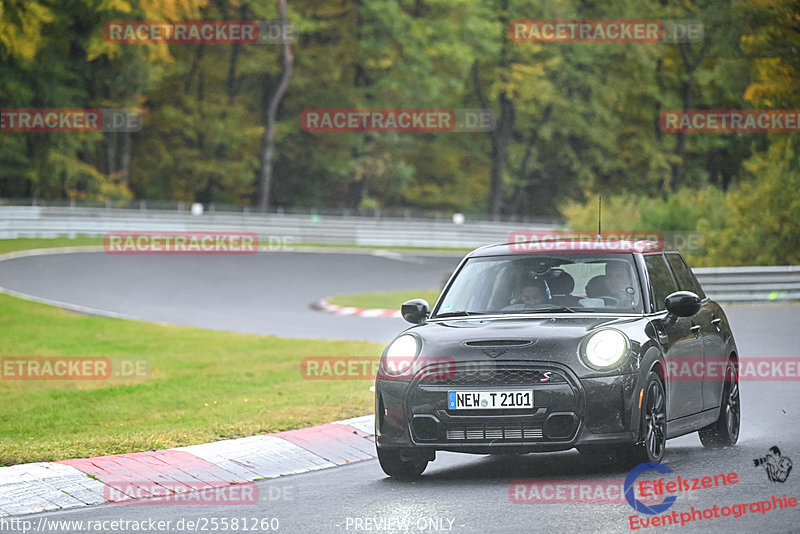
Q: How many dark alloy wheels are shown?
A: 2